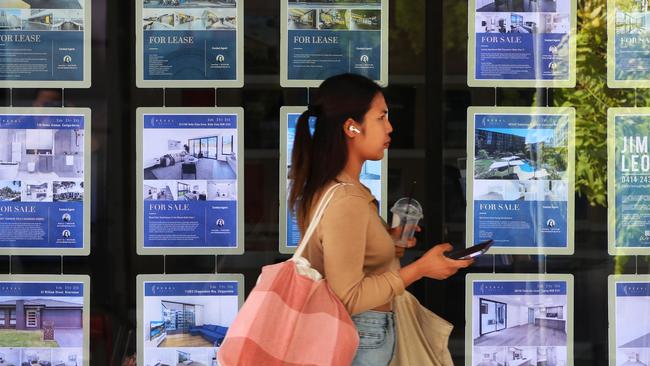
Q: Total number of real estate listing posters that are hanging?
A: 14